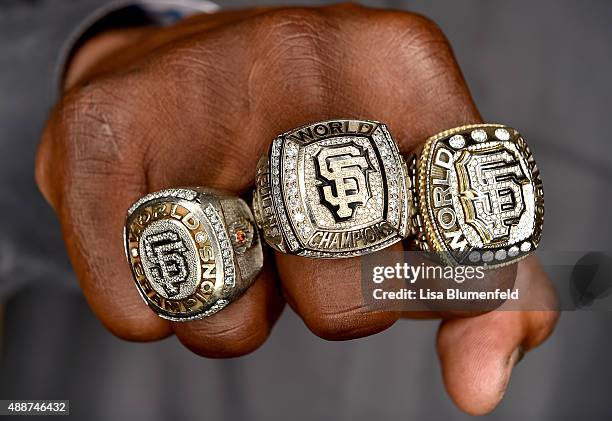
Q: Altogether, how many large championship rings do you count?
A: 3